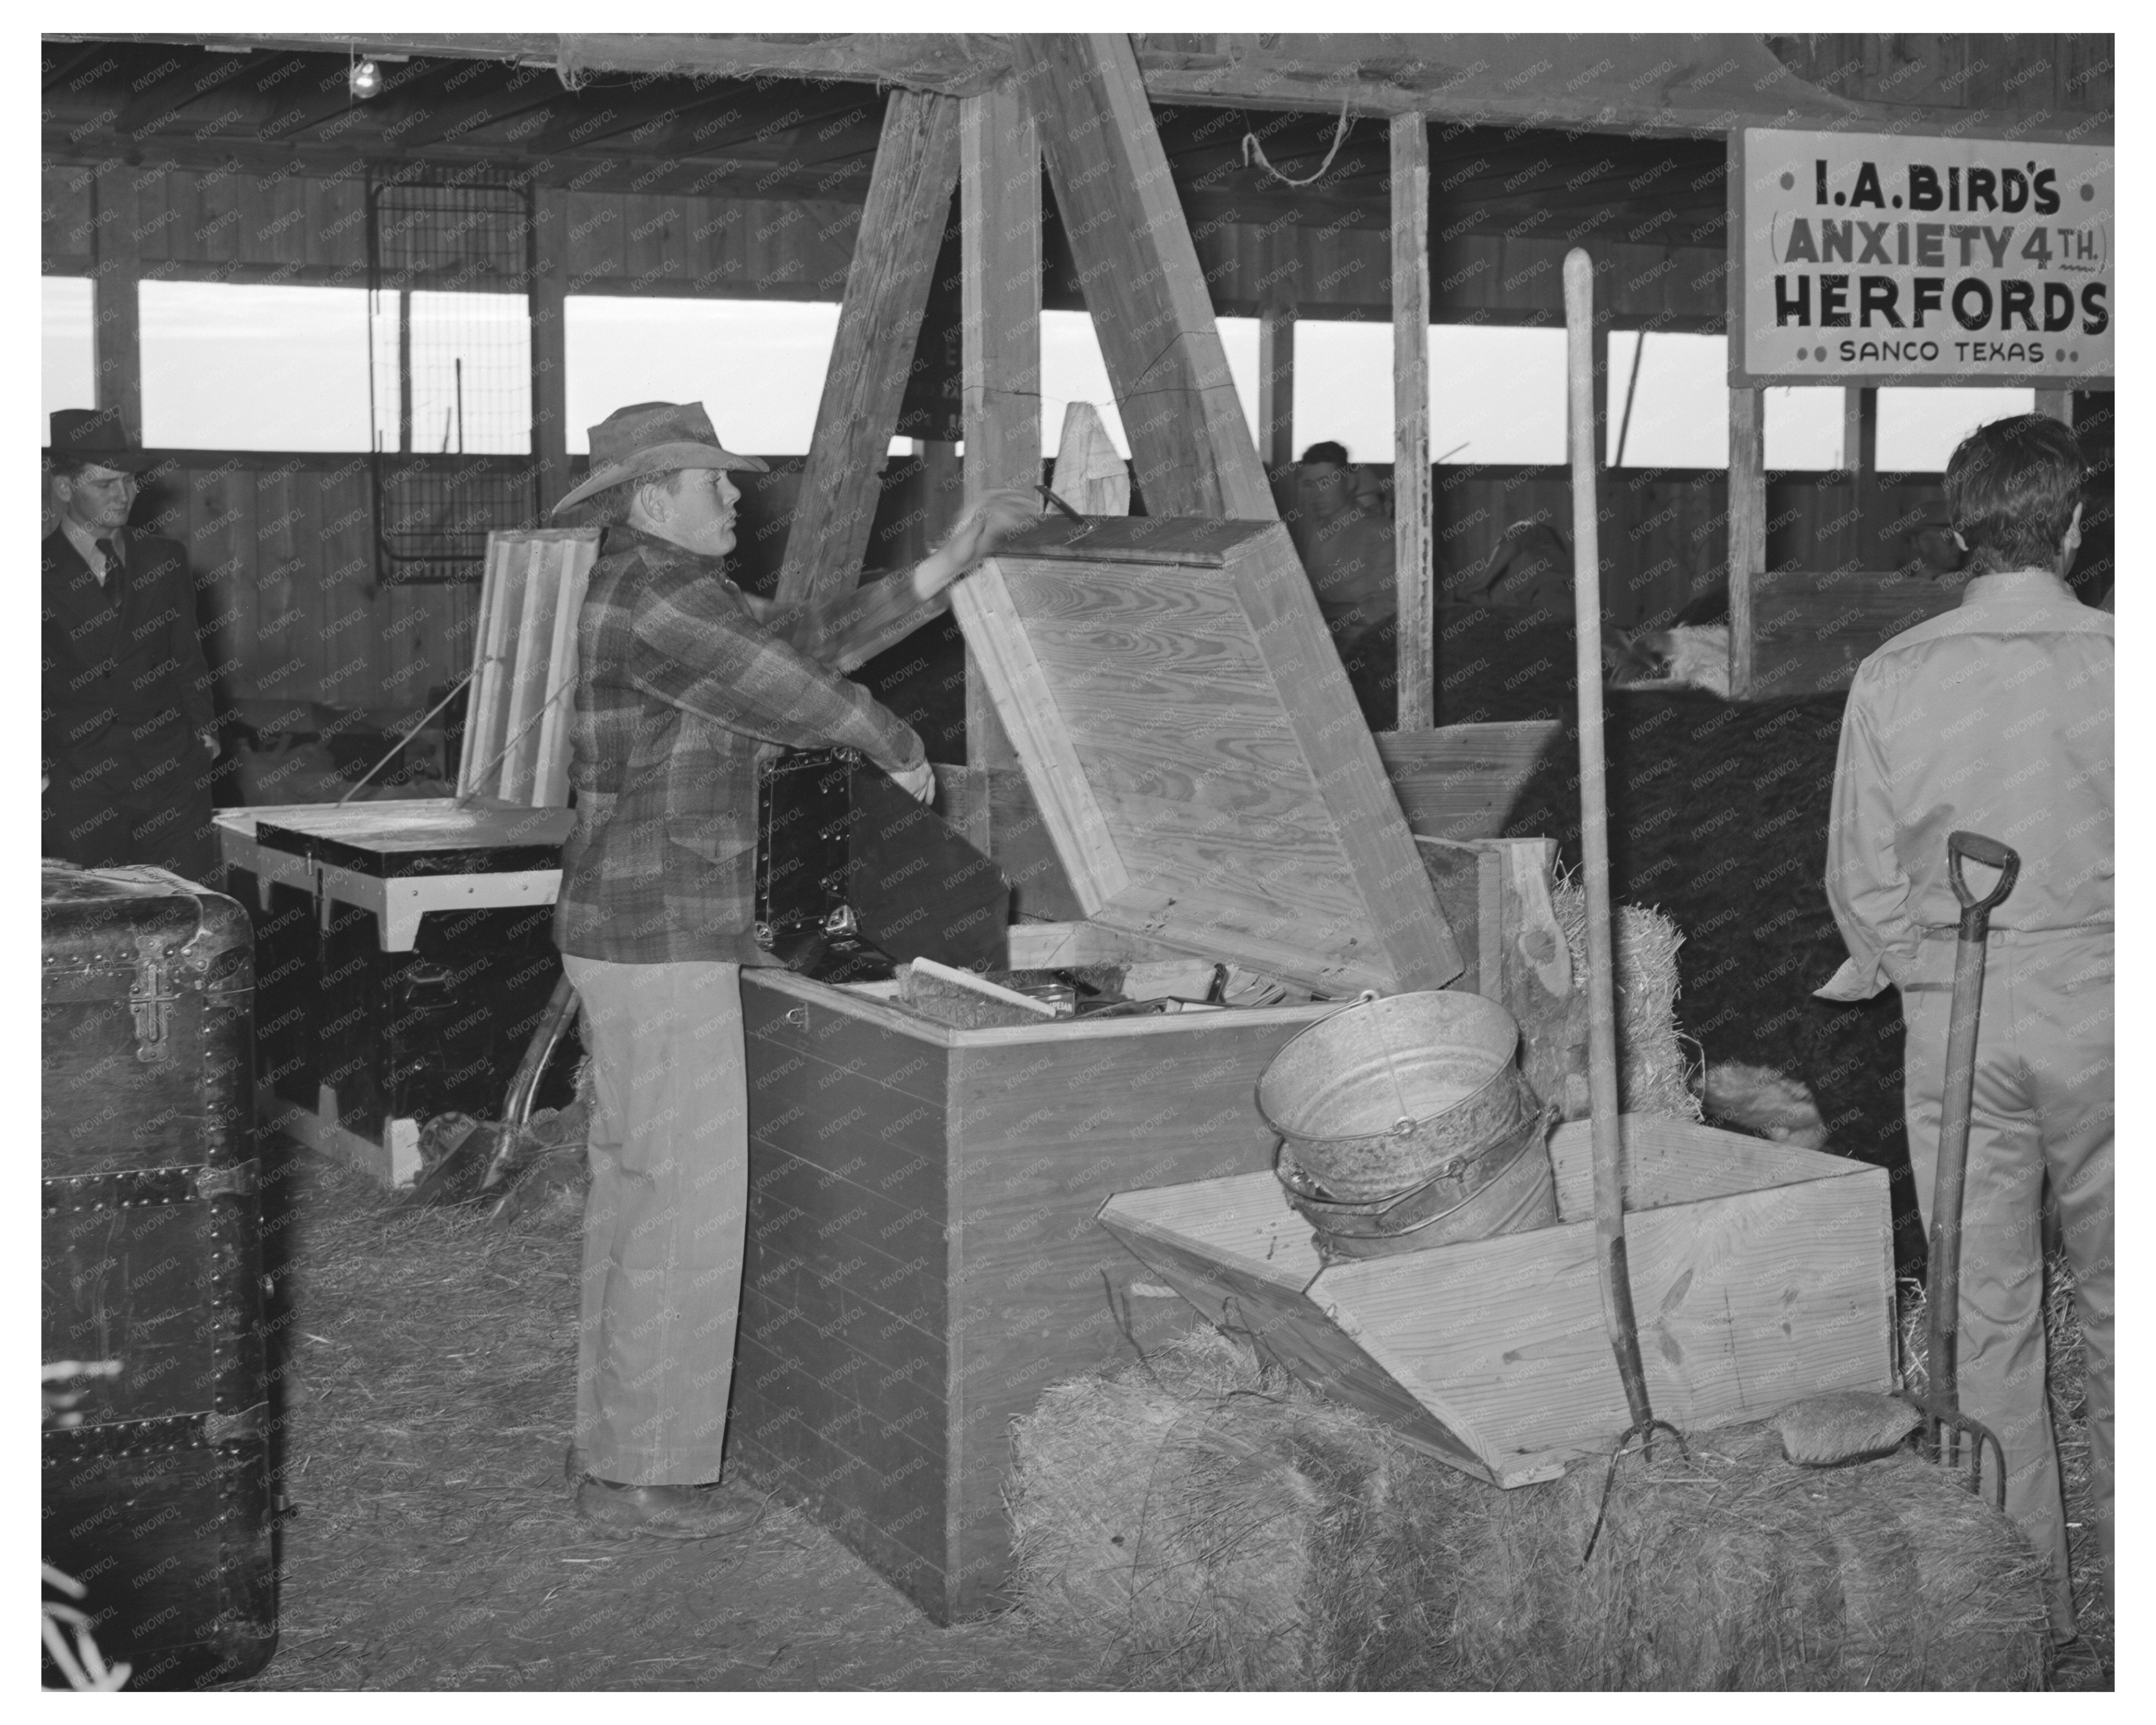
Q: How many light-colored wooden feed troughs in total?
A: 1